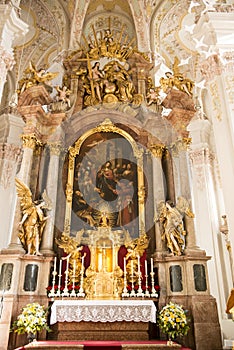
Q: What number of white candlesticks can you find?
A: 10